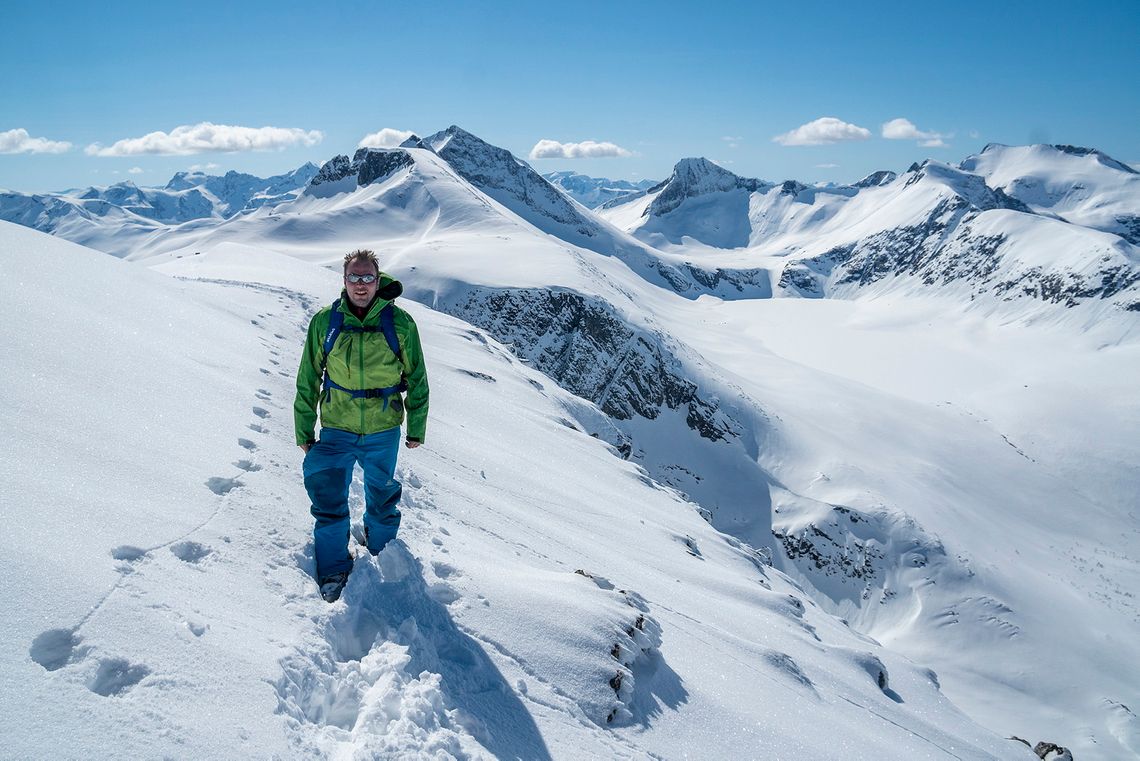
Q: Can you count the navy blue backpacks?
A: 1